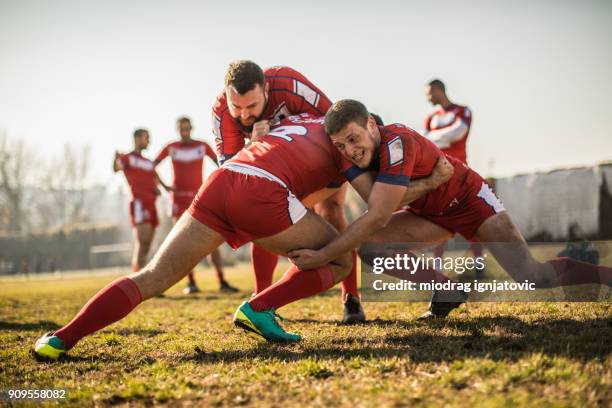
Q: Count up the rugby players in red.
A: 6